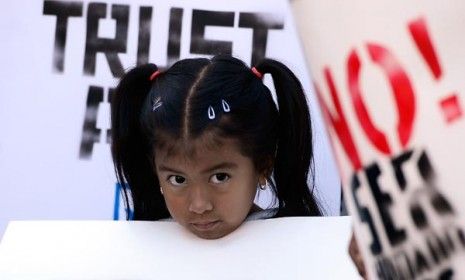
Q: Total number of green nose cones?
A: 0